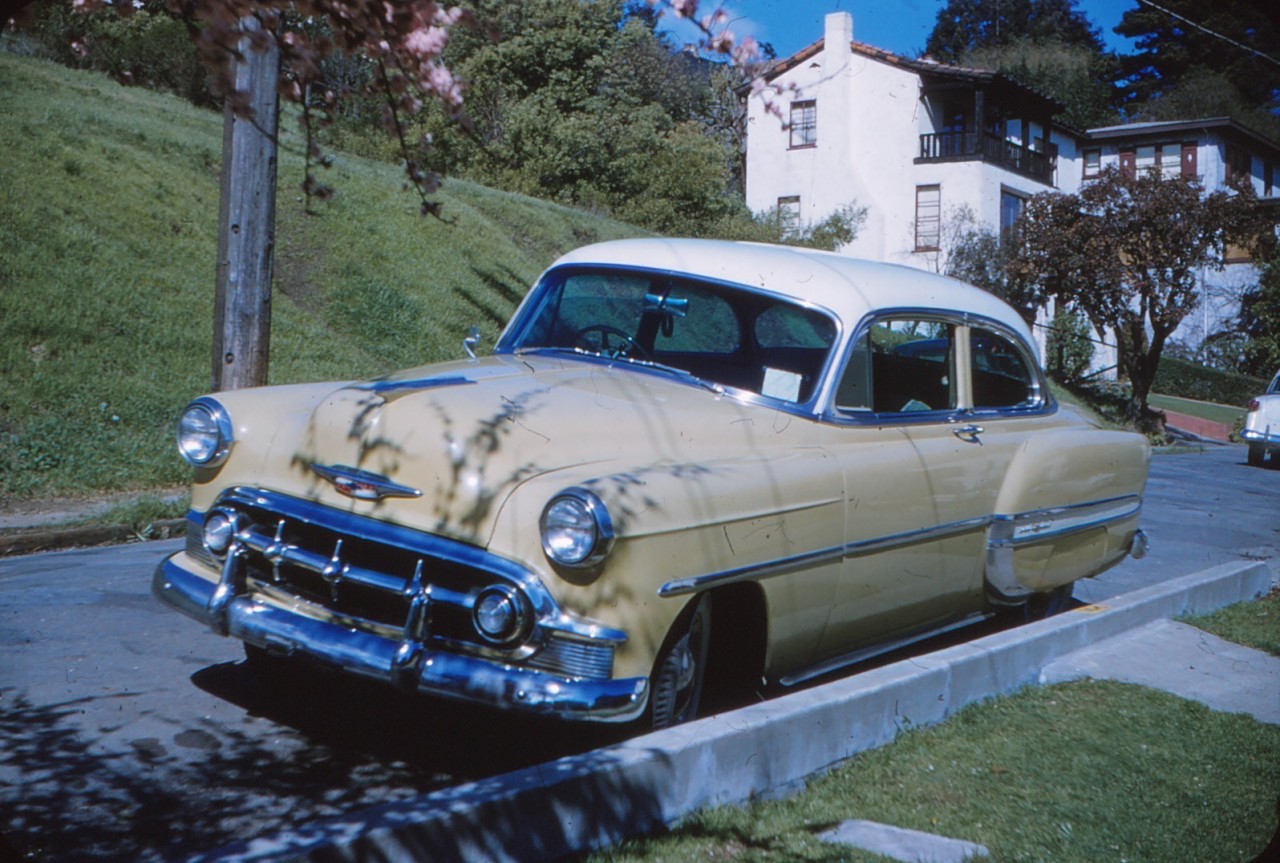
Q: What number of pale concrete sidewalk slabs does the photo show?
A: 2